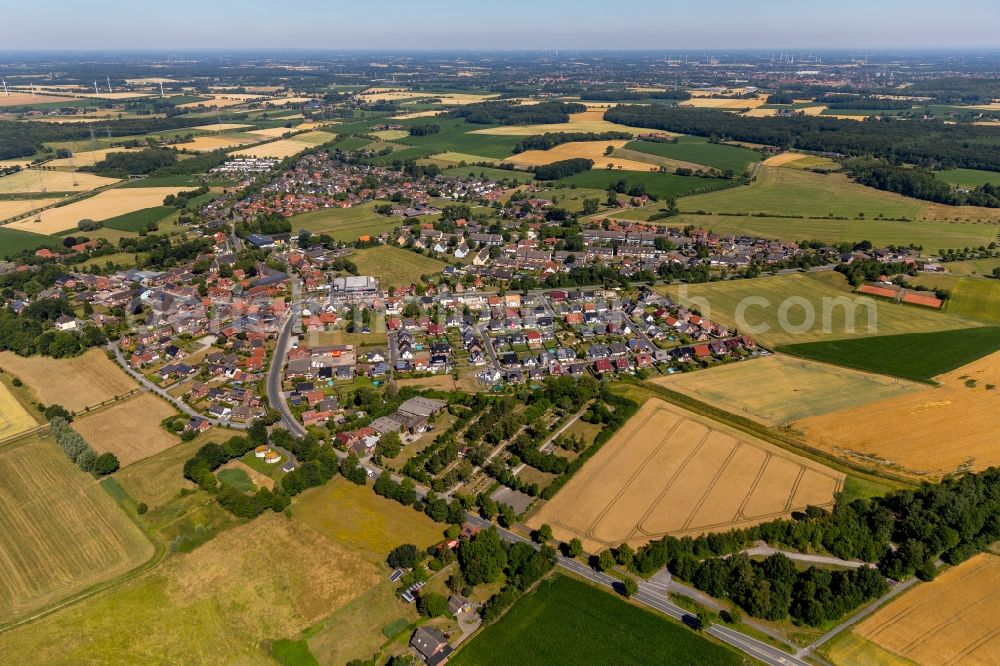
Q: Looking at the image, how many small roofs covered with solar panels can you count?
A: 2